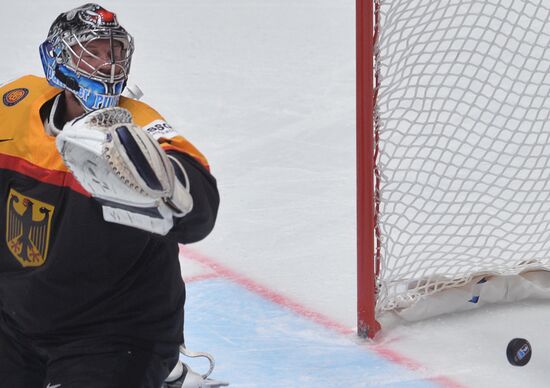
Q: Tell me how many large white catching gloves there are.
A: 1